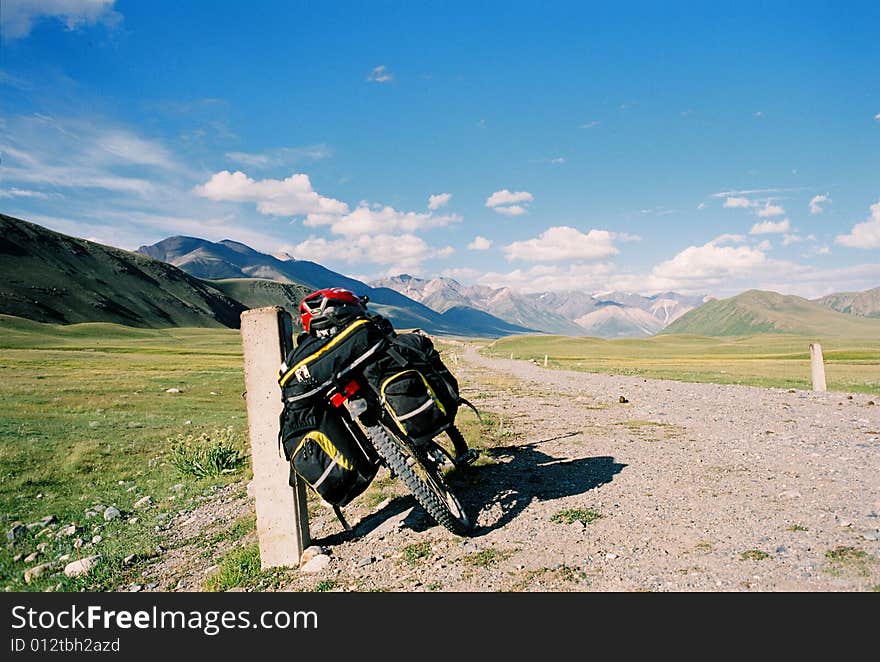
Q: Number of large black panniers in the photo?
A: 2